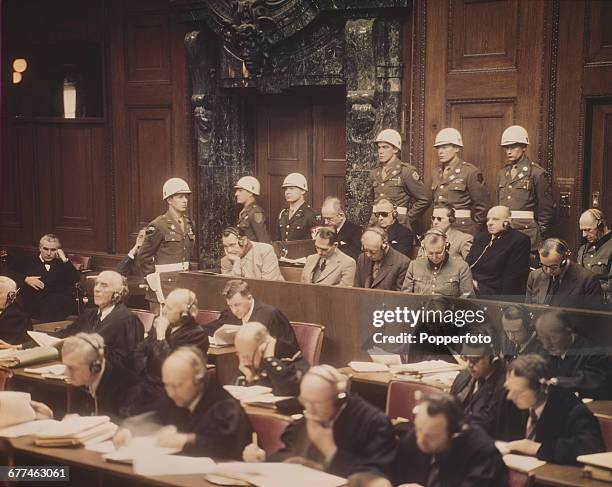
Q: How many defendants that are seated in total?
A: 10